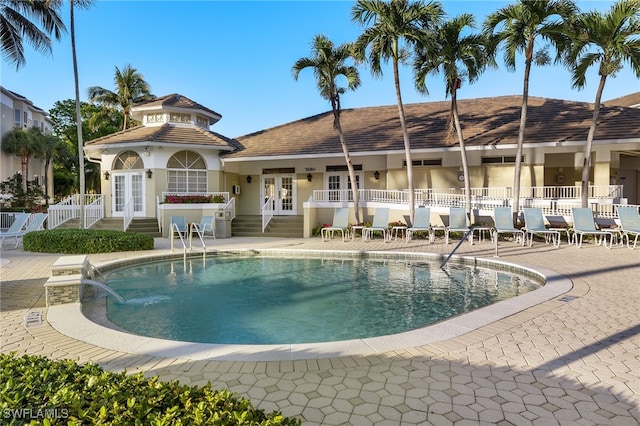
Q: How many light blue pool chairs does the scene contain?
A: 12